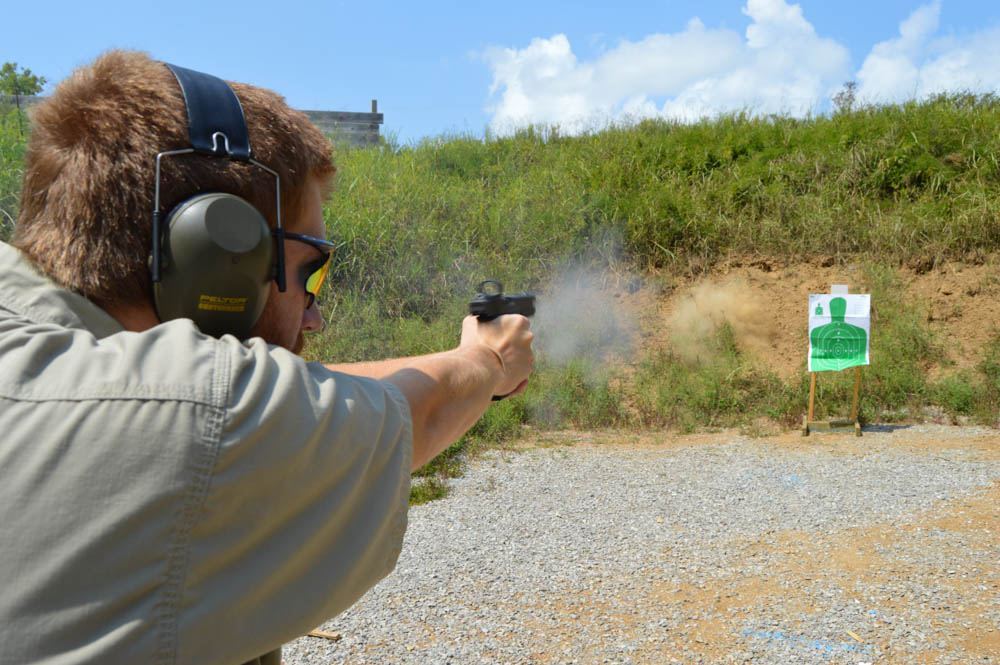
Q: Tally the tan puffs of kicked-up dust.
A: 1